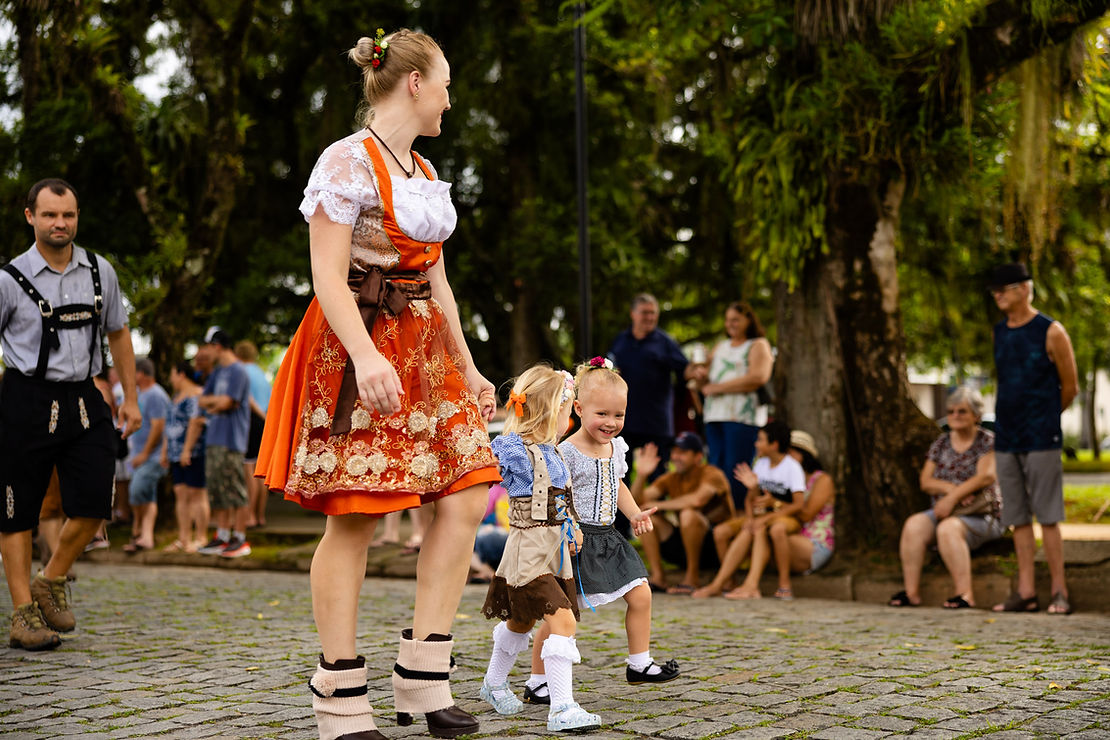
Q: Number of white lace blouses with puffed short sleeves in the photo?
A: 1